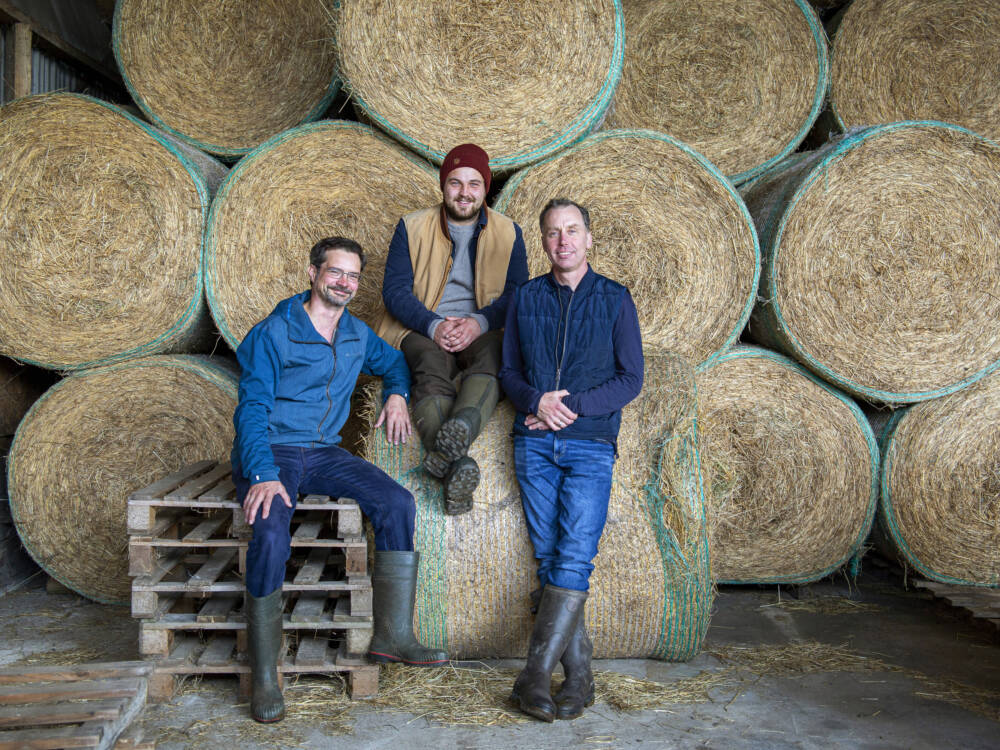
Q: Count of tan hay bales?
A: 12